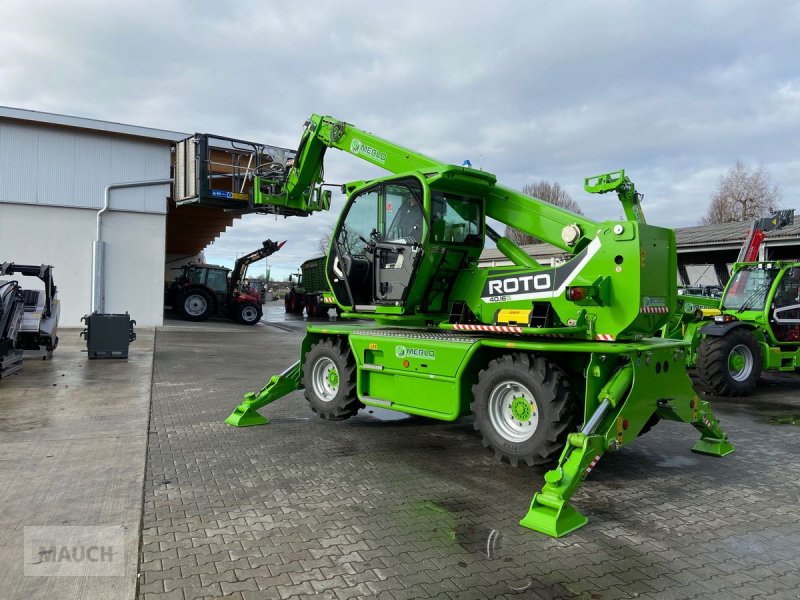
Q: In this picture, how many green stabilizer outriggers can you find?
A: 3